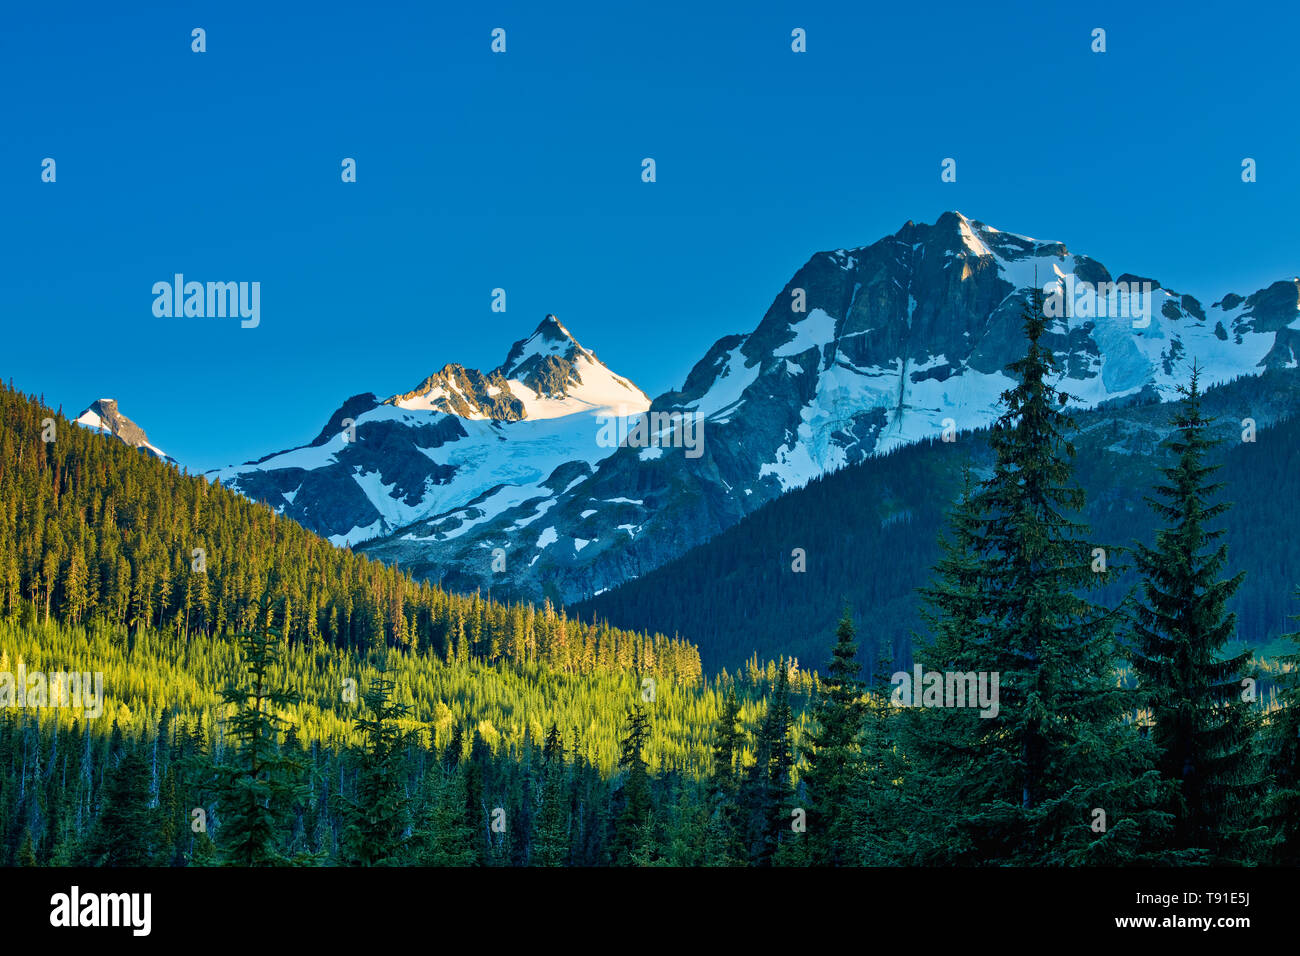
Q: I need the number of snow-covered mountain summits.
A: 3